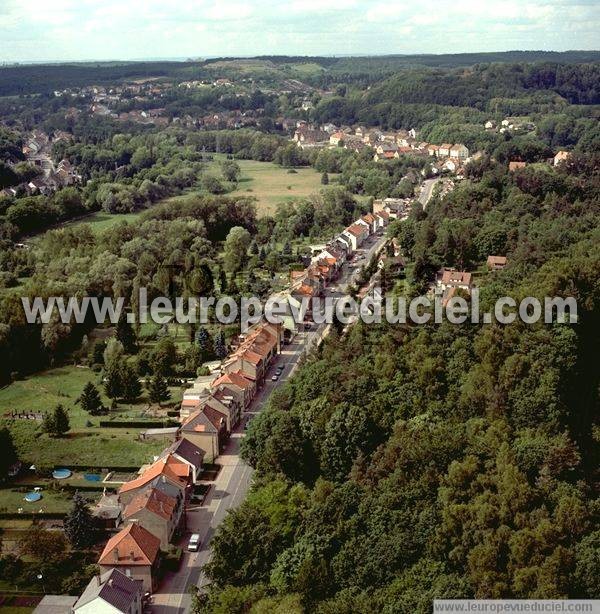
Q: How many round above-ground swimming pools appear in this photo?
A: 2